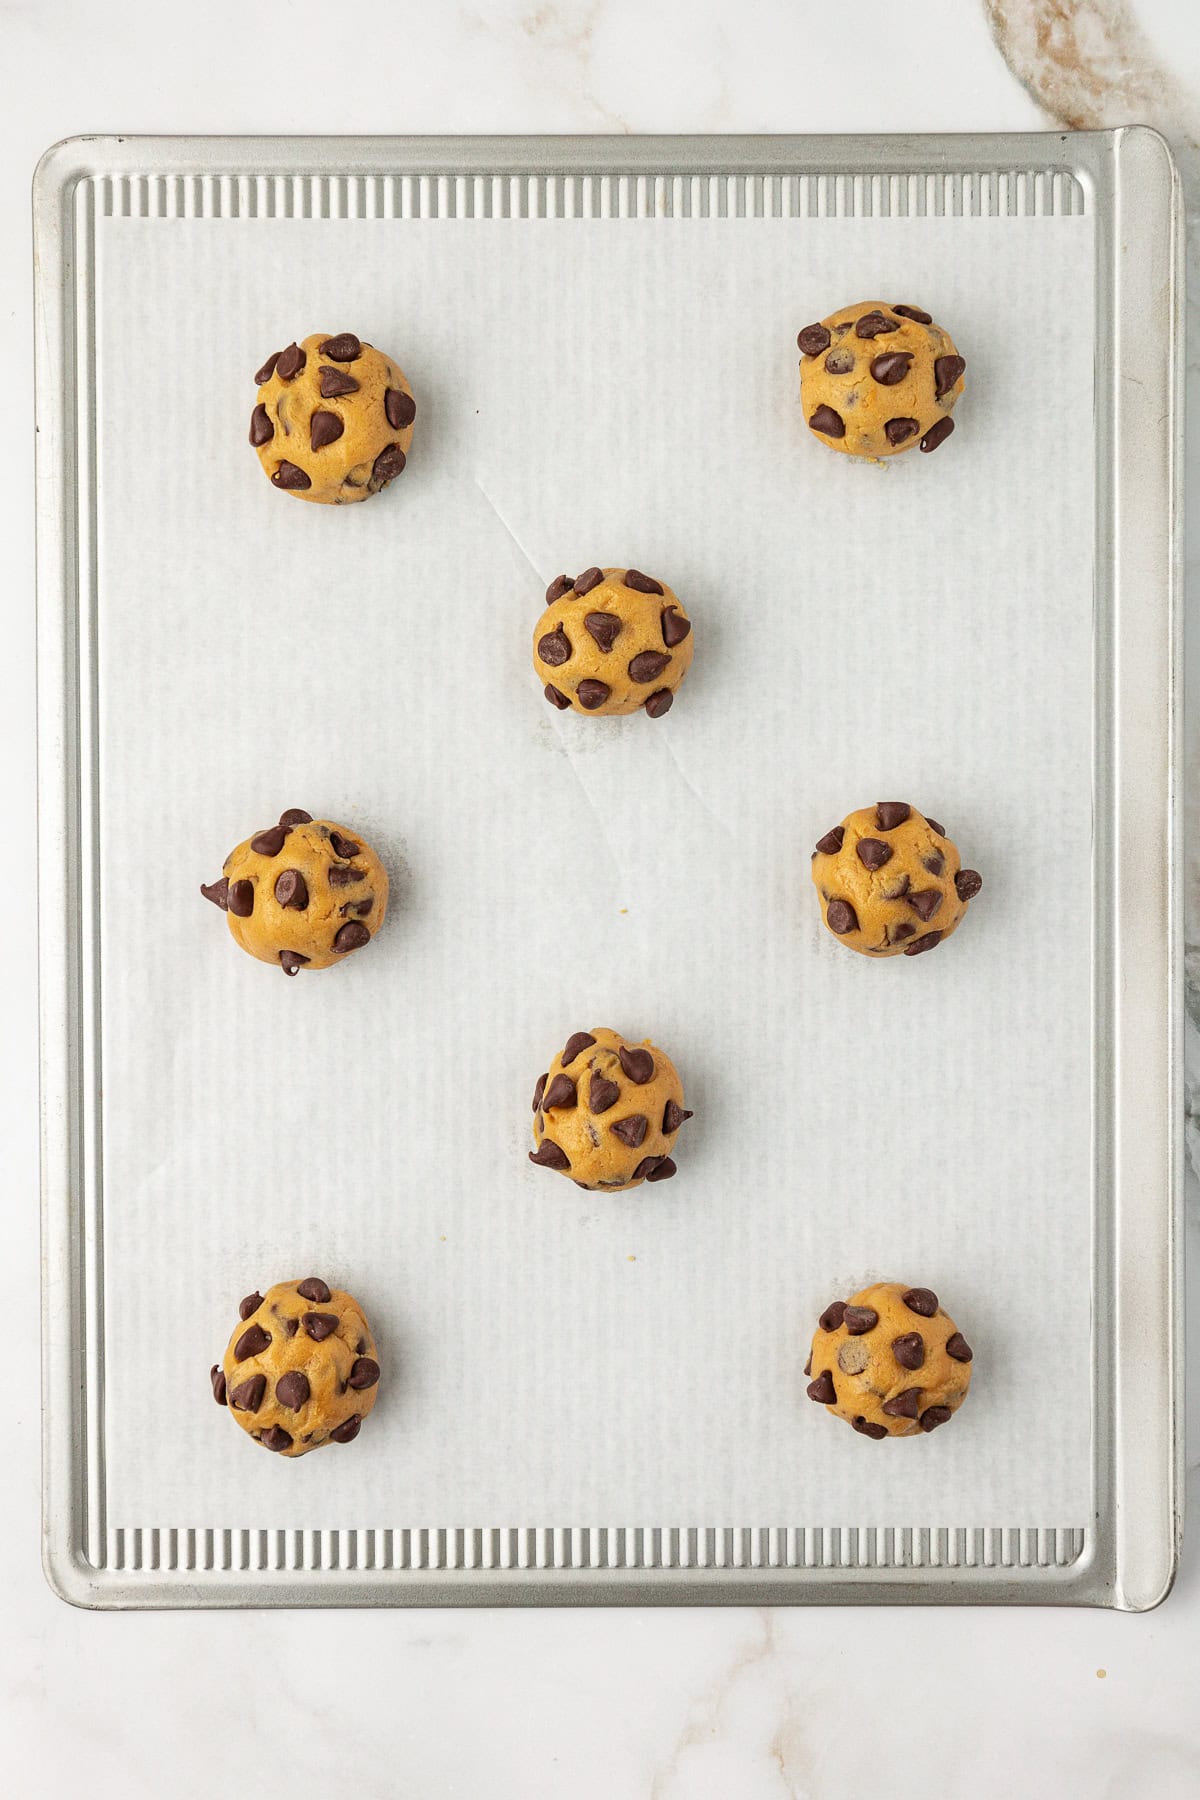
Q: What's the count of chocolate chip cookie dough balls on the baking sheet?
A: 8